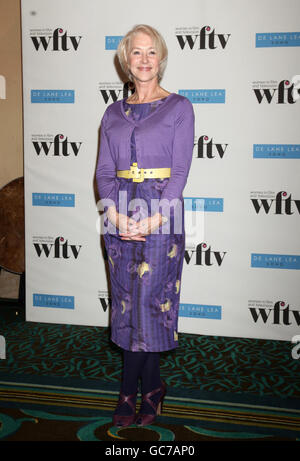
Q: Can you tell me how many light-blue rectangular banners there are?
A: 10